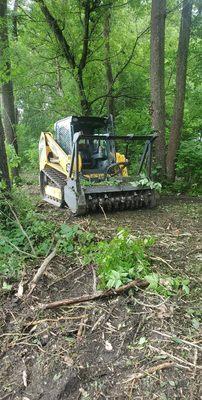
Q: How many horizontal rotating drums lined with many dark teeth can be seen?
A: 1